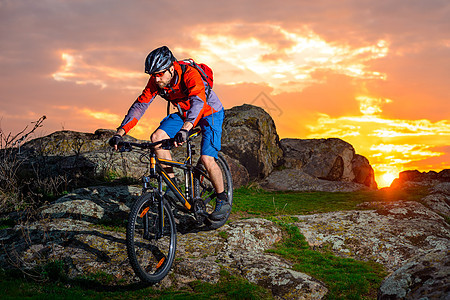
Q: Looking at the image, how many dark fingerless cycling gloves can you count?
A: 2